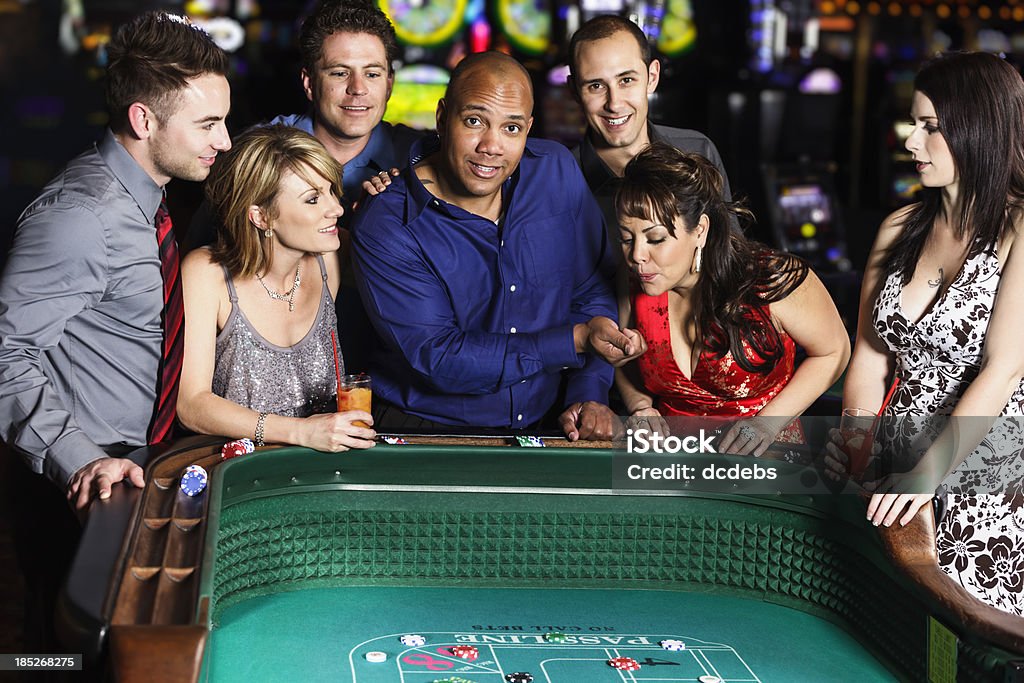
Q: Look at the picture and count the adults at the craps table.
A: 7